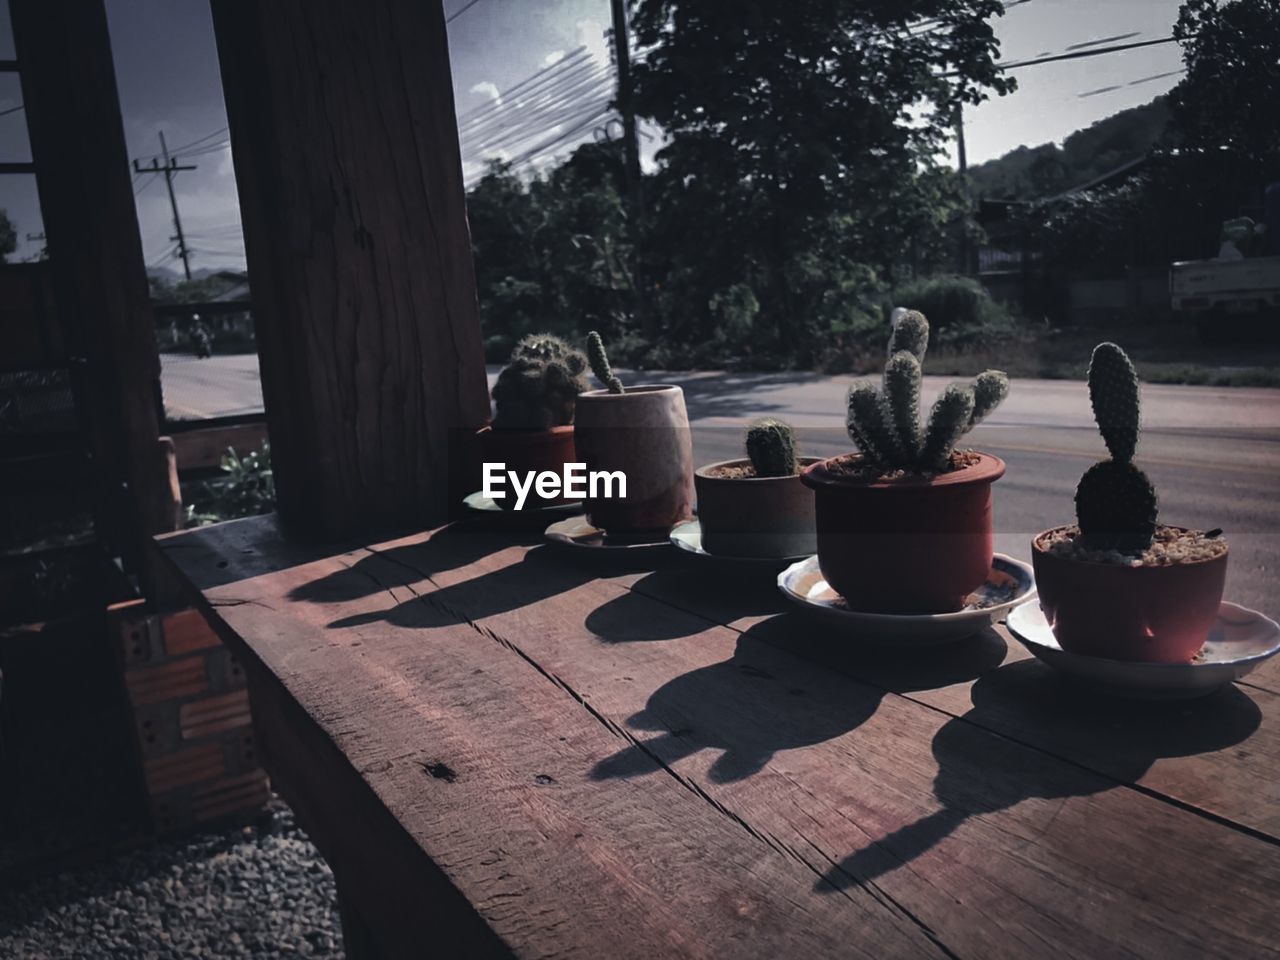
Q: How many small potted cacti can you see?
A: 5